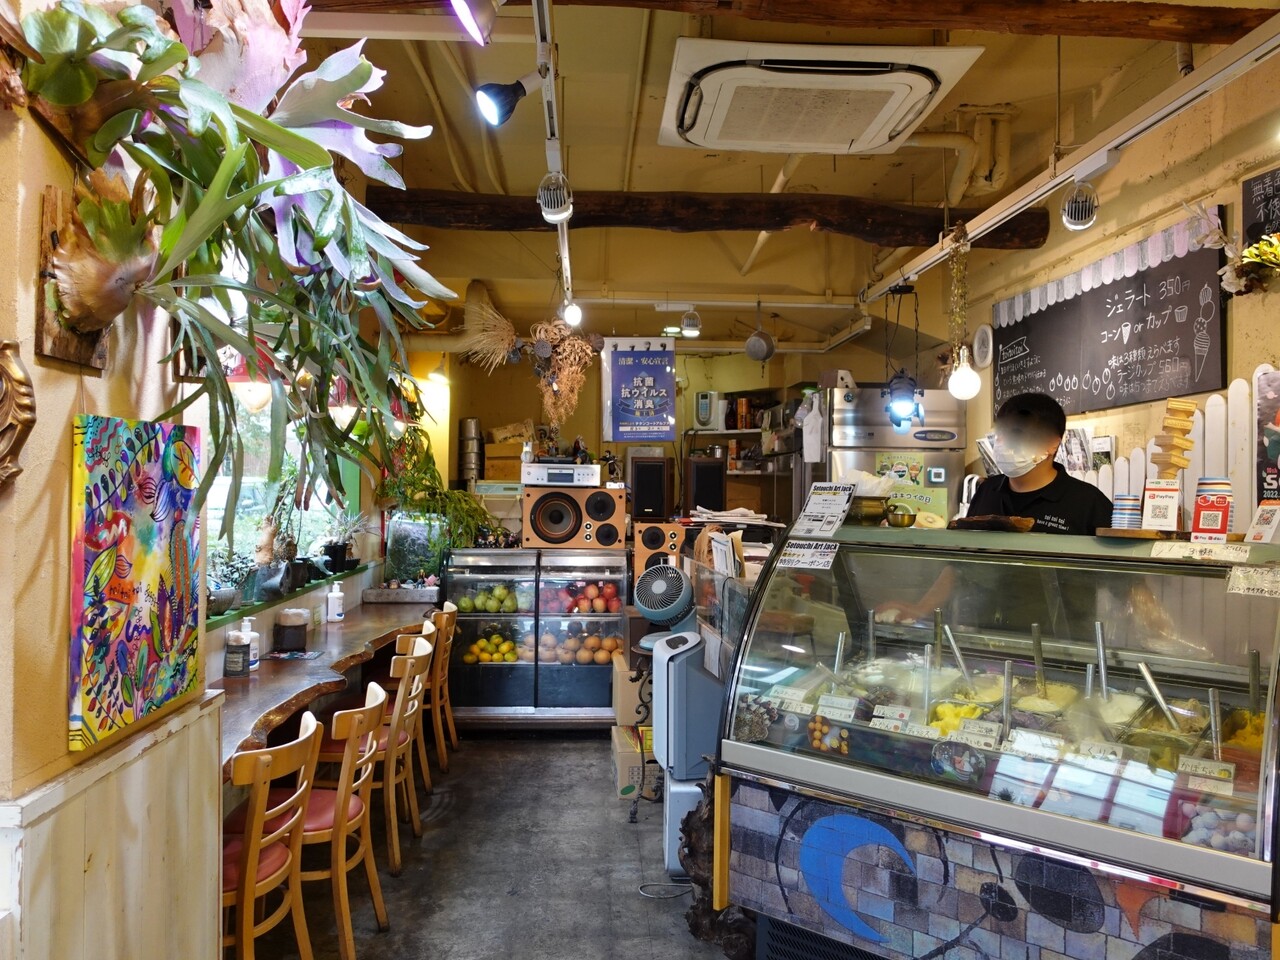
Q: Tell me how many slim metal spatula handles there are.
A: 13